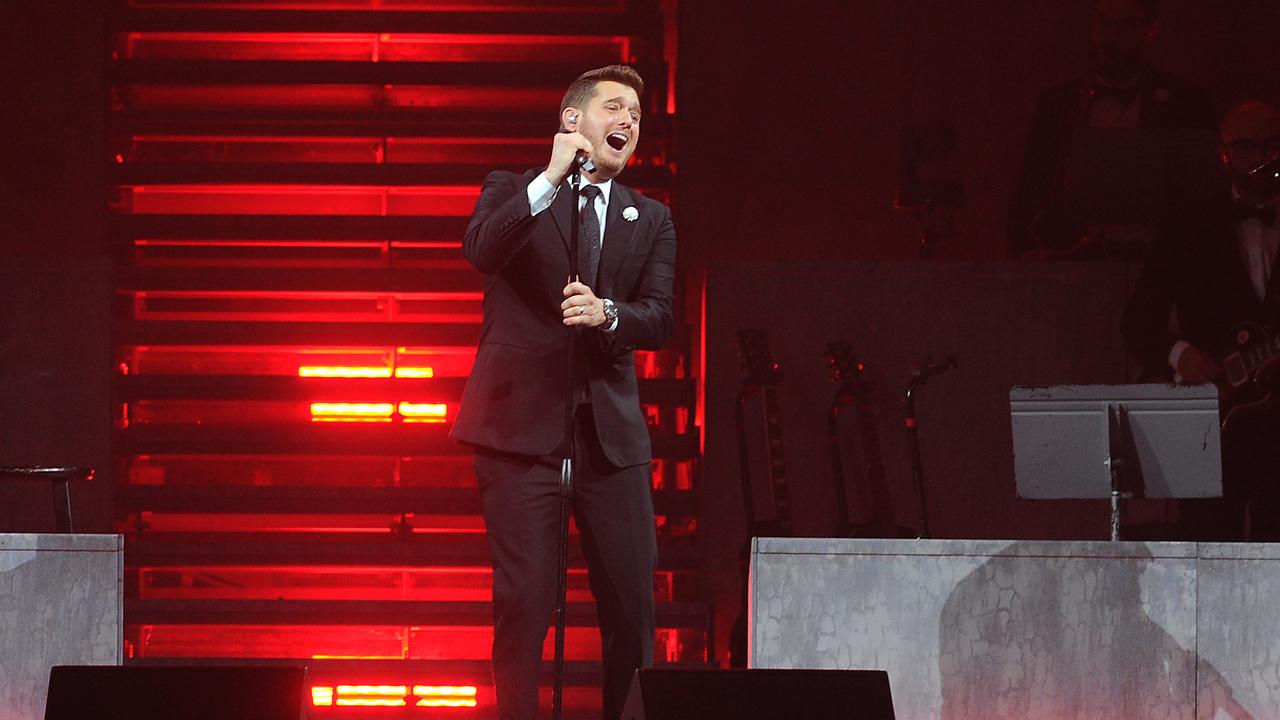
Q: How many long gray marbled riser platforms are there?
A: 2